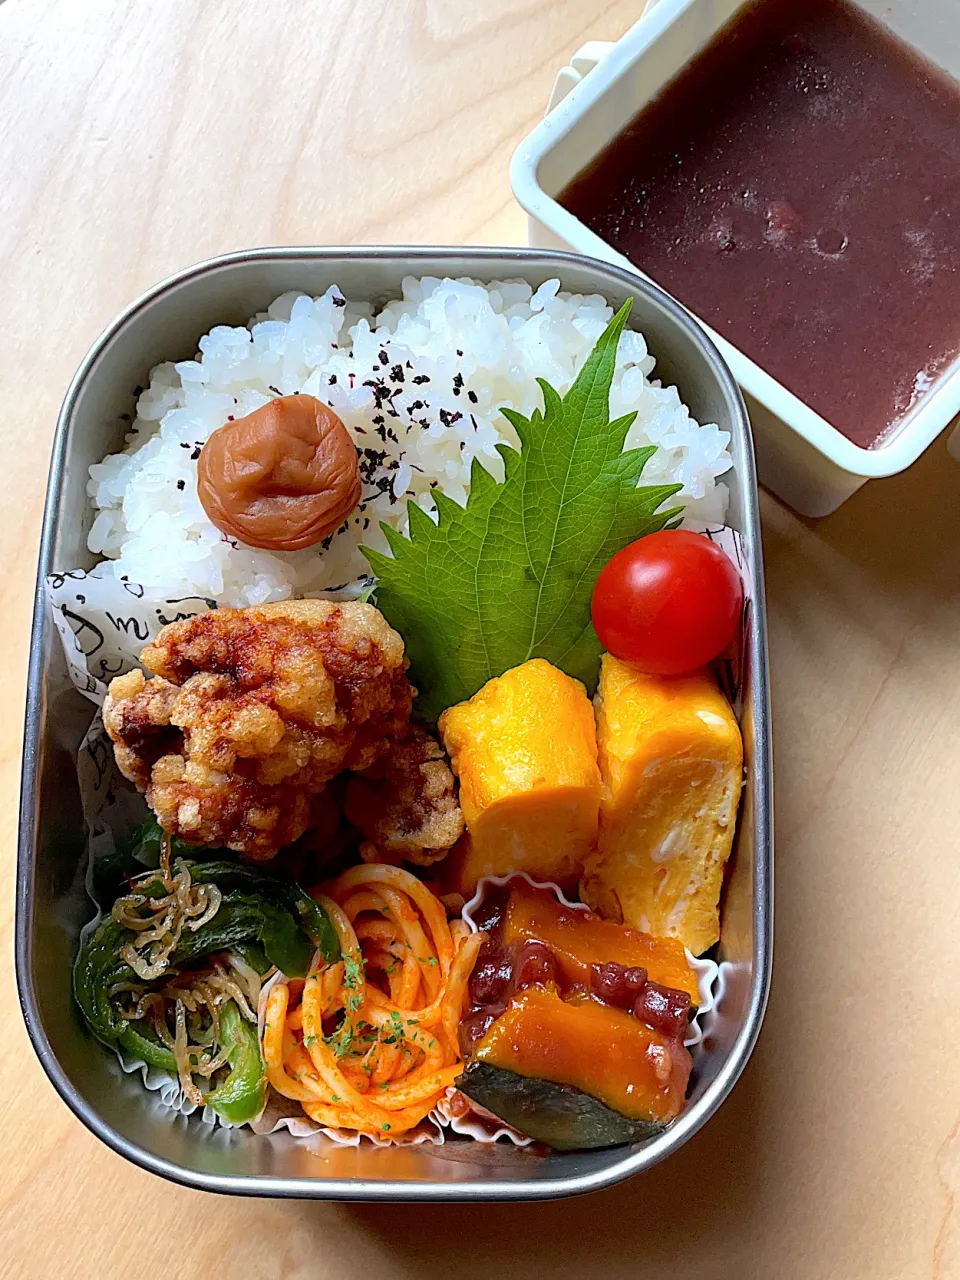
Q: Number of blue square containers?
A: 0